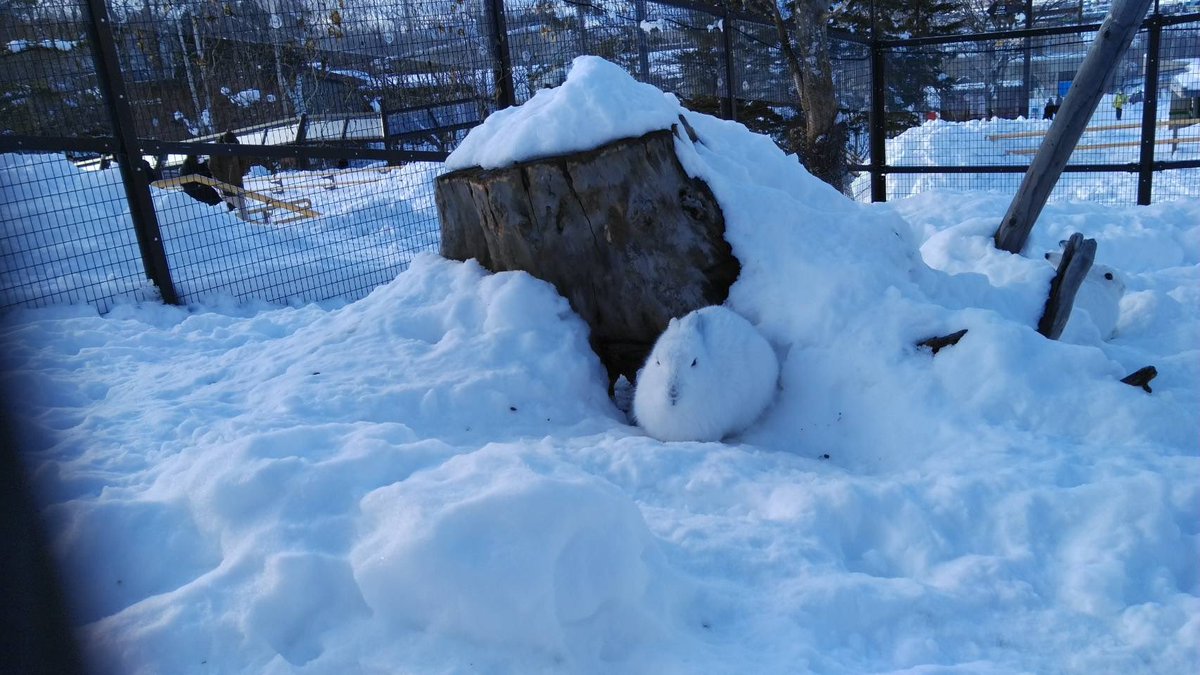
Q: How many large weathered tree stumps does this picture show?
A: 1